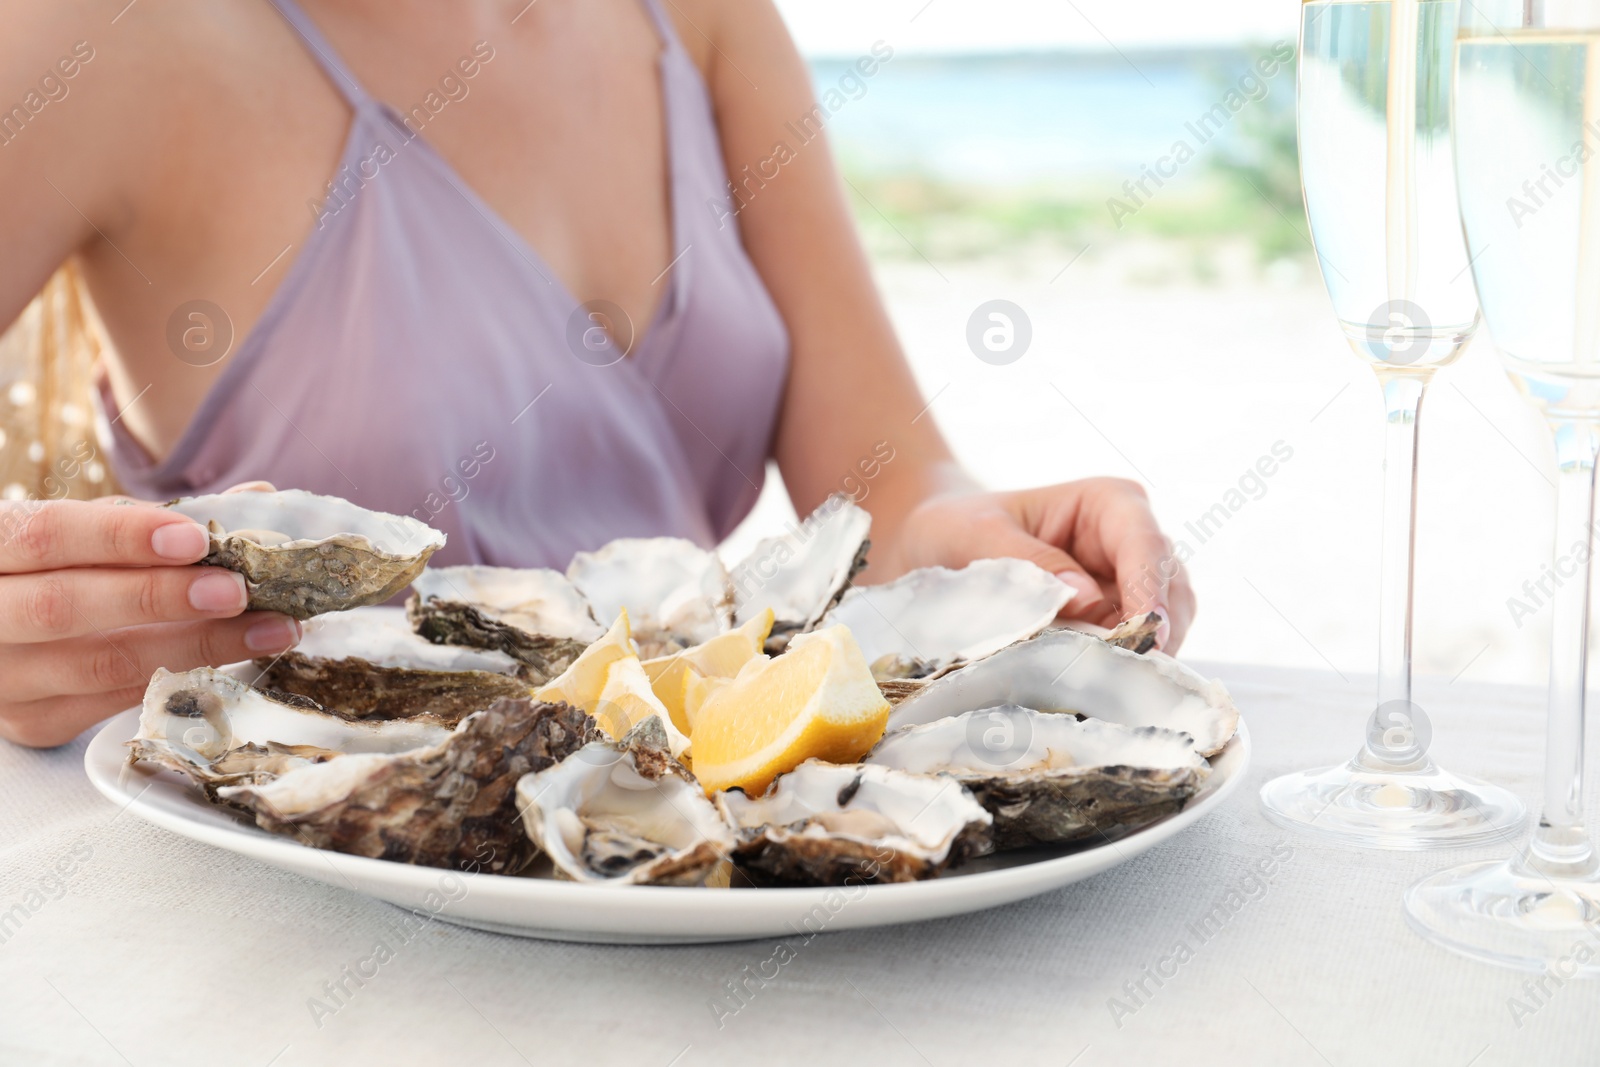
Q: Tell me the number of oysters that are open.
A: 12